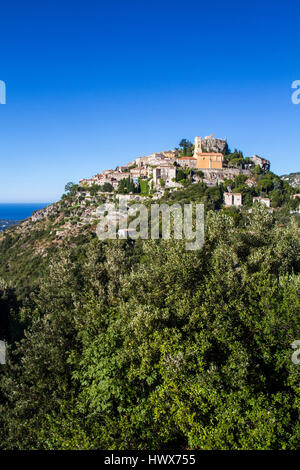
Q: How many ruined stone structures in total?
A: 1